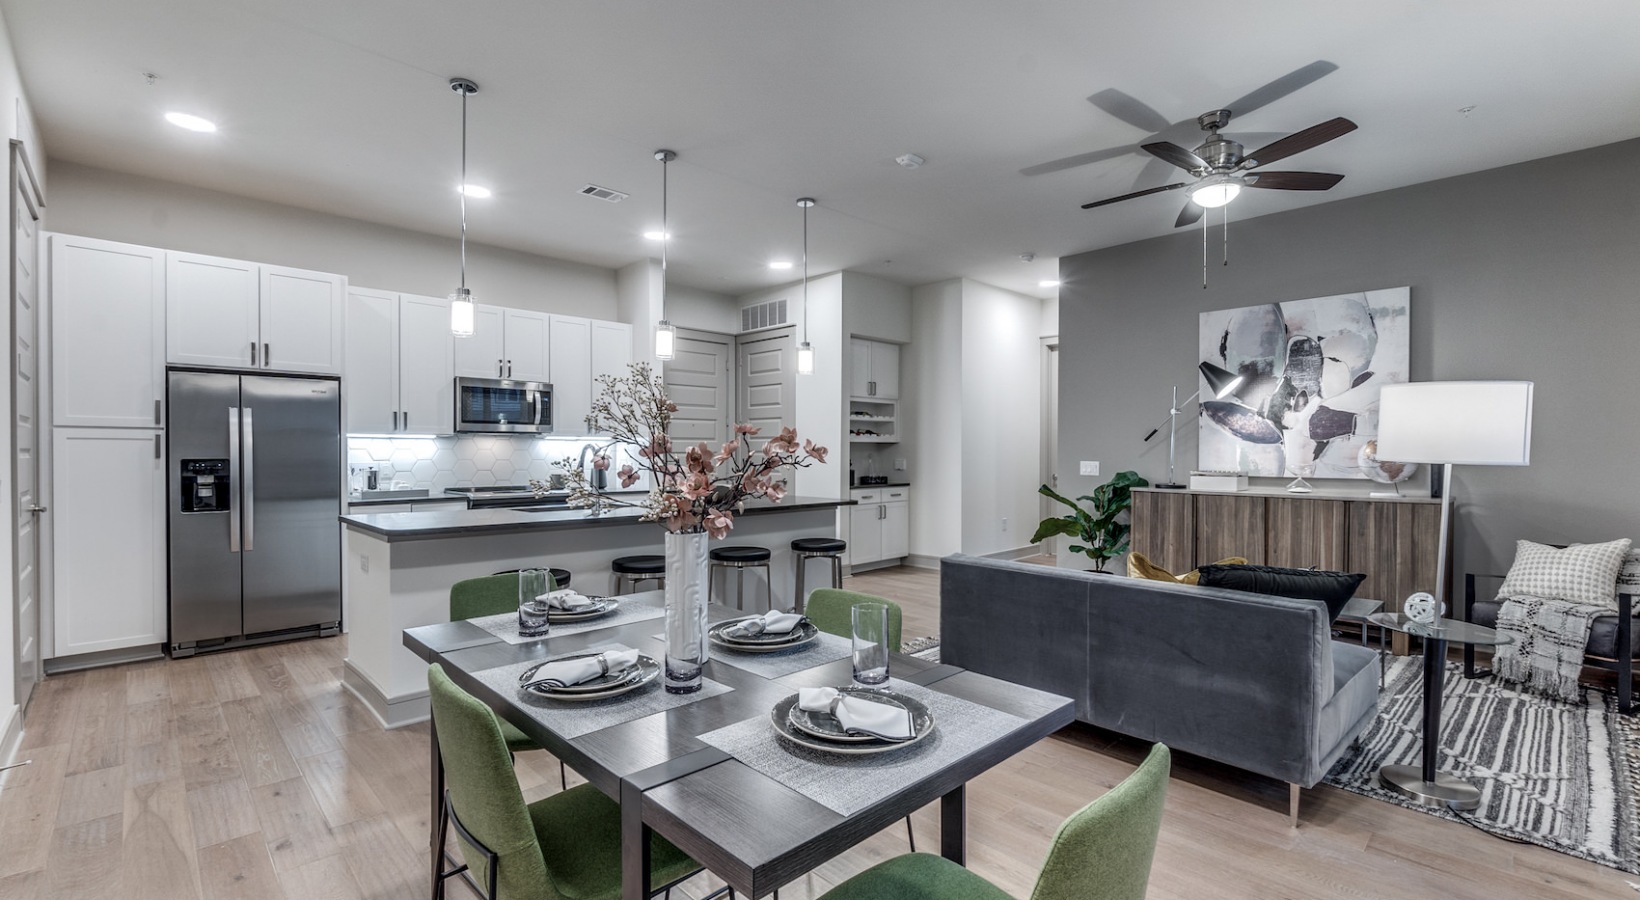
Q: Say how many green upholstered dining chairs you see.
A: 4